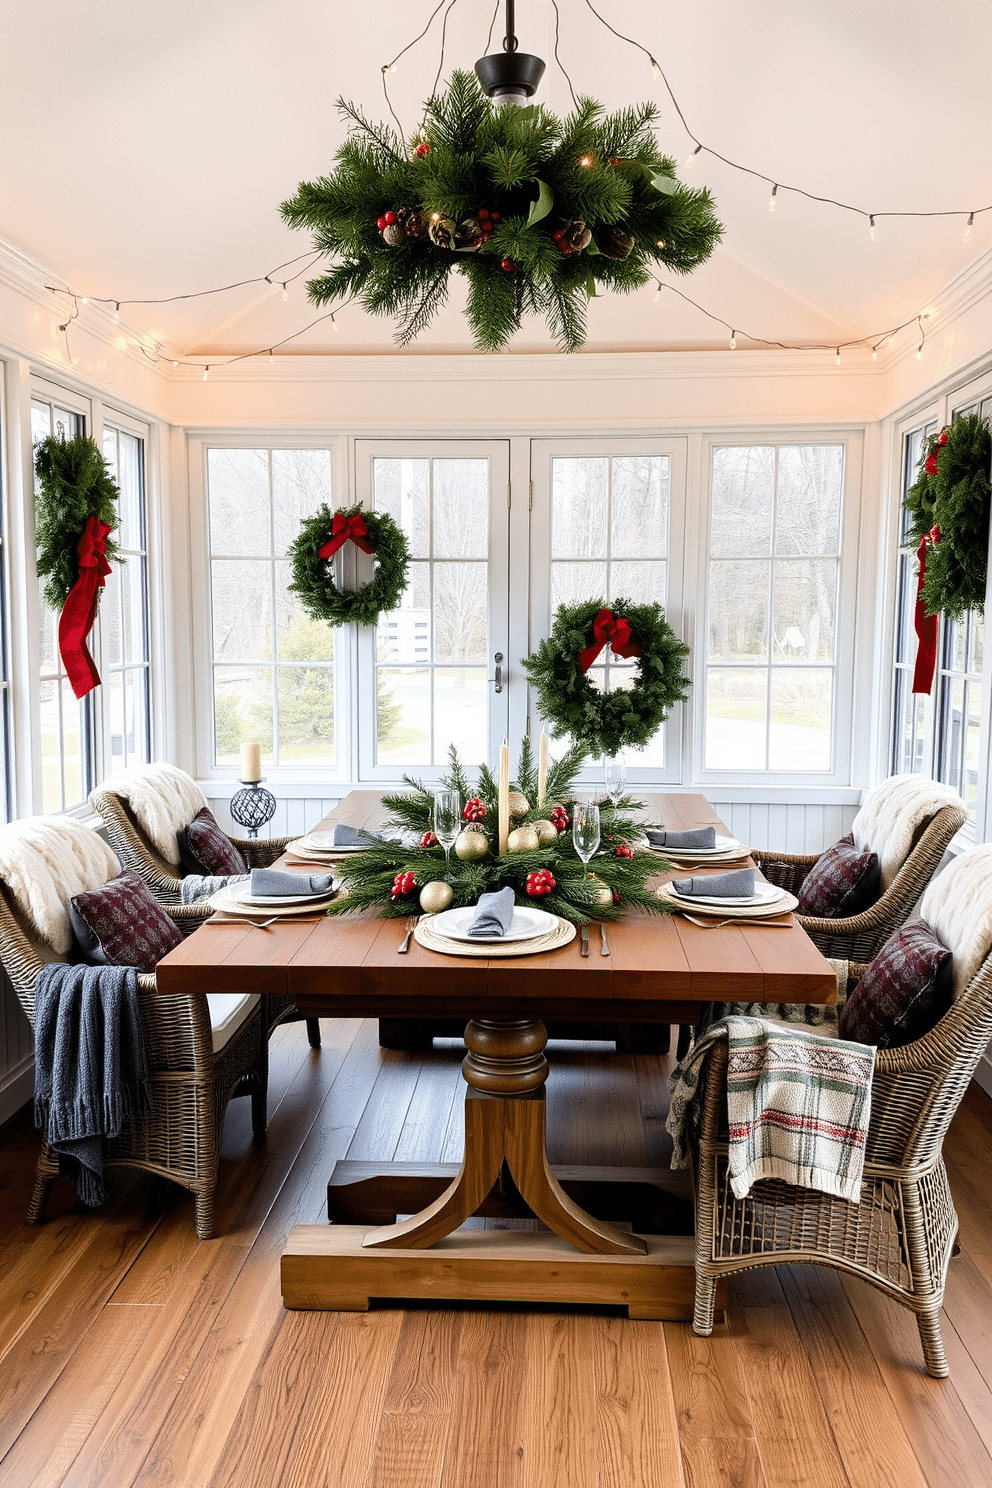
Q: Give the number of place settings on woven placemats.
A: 5